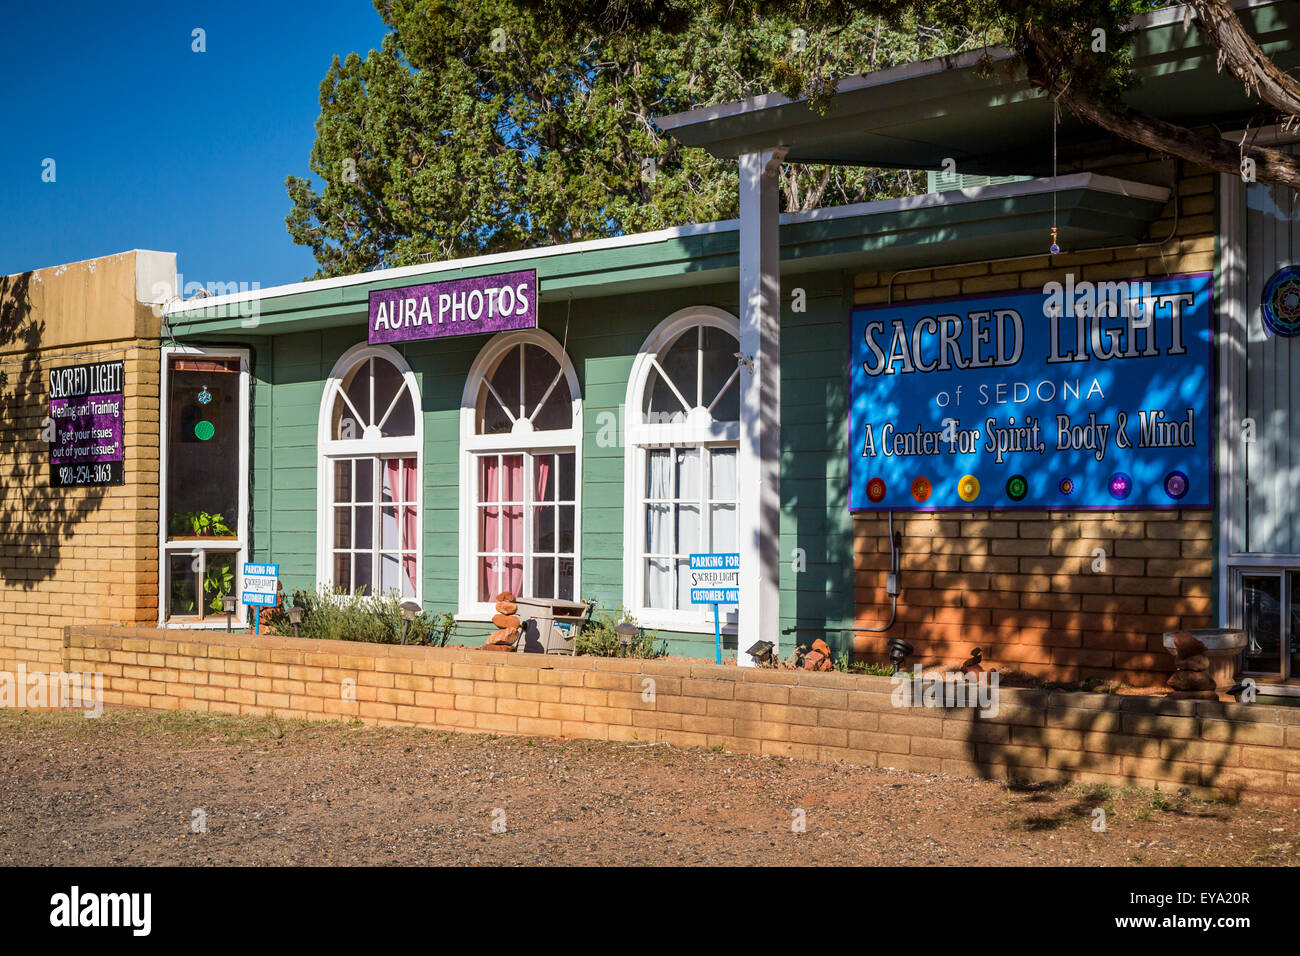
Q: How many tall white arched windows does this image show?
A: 3